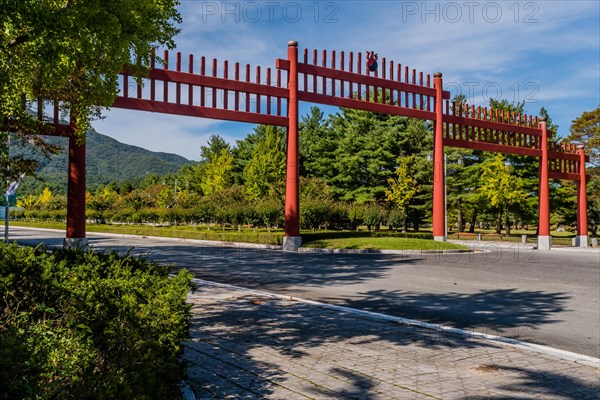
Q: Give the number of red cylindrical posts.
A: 5